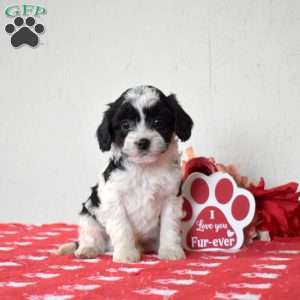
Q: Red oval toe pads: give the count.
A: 4